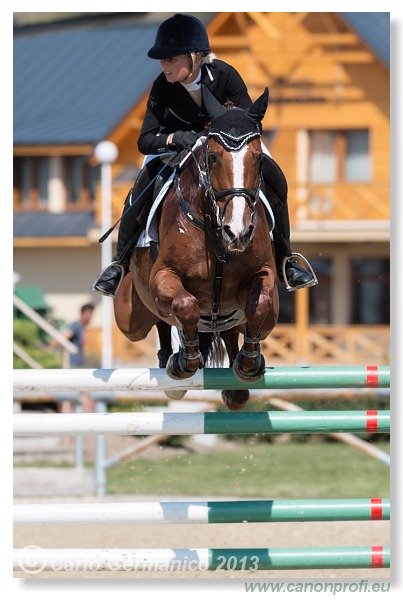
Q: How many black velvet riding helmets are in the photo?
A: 1